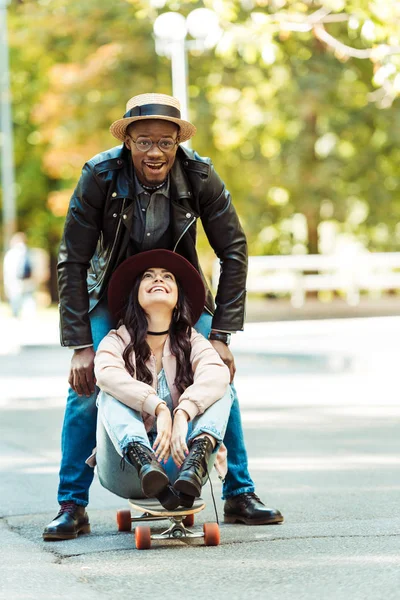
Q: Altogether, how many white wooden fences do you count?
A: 1